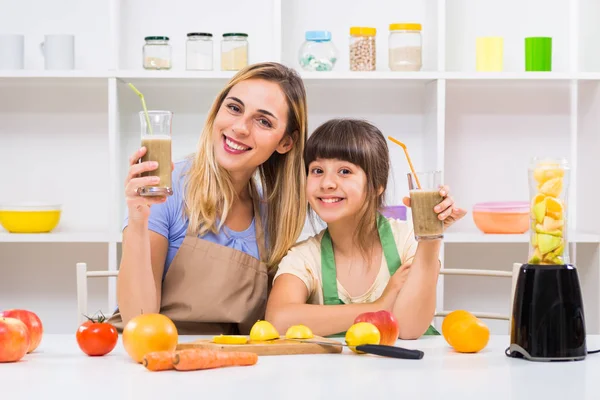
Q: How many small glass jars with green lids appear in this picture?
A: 2